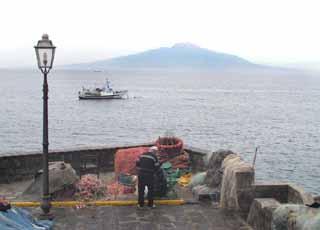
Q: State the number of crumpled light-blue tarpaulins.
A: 1